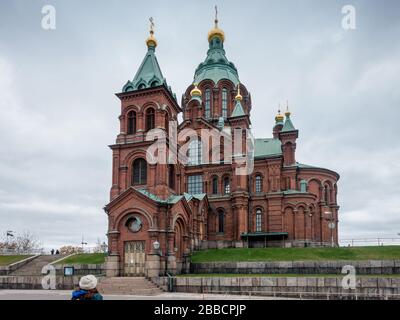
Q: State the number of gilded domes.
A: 6